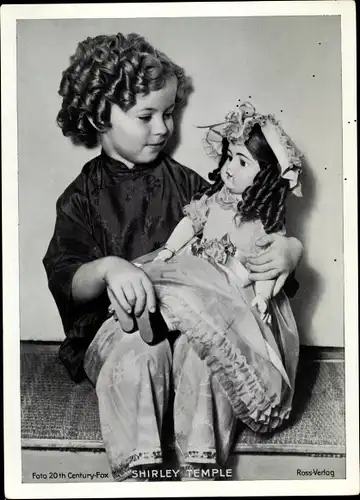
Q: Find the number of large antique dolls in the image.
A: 1